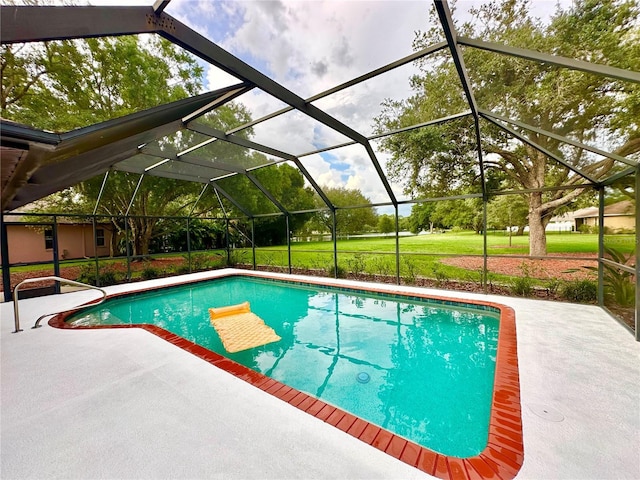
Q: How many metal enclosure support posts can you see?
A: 13